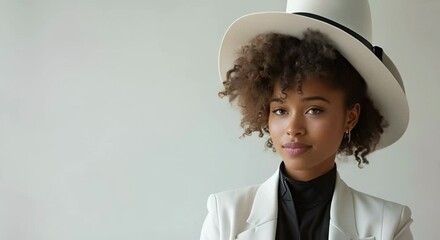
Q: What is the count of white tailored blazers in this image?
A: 1